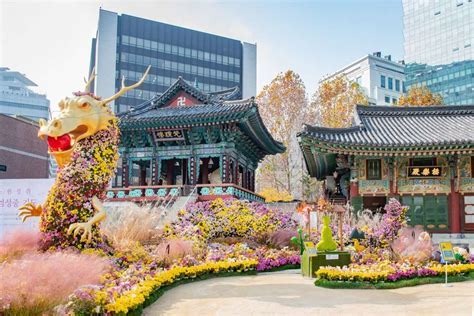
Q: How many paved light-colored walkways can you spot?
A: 1